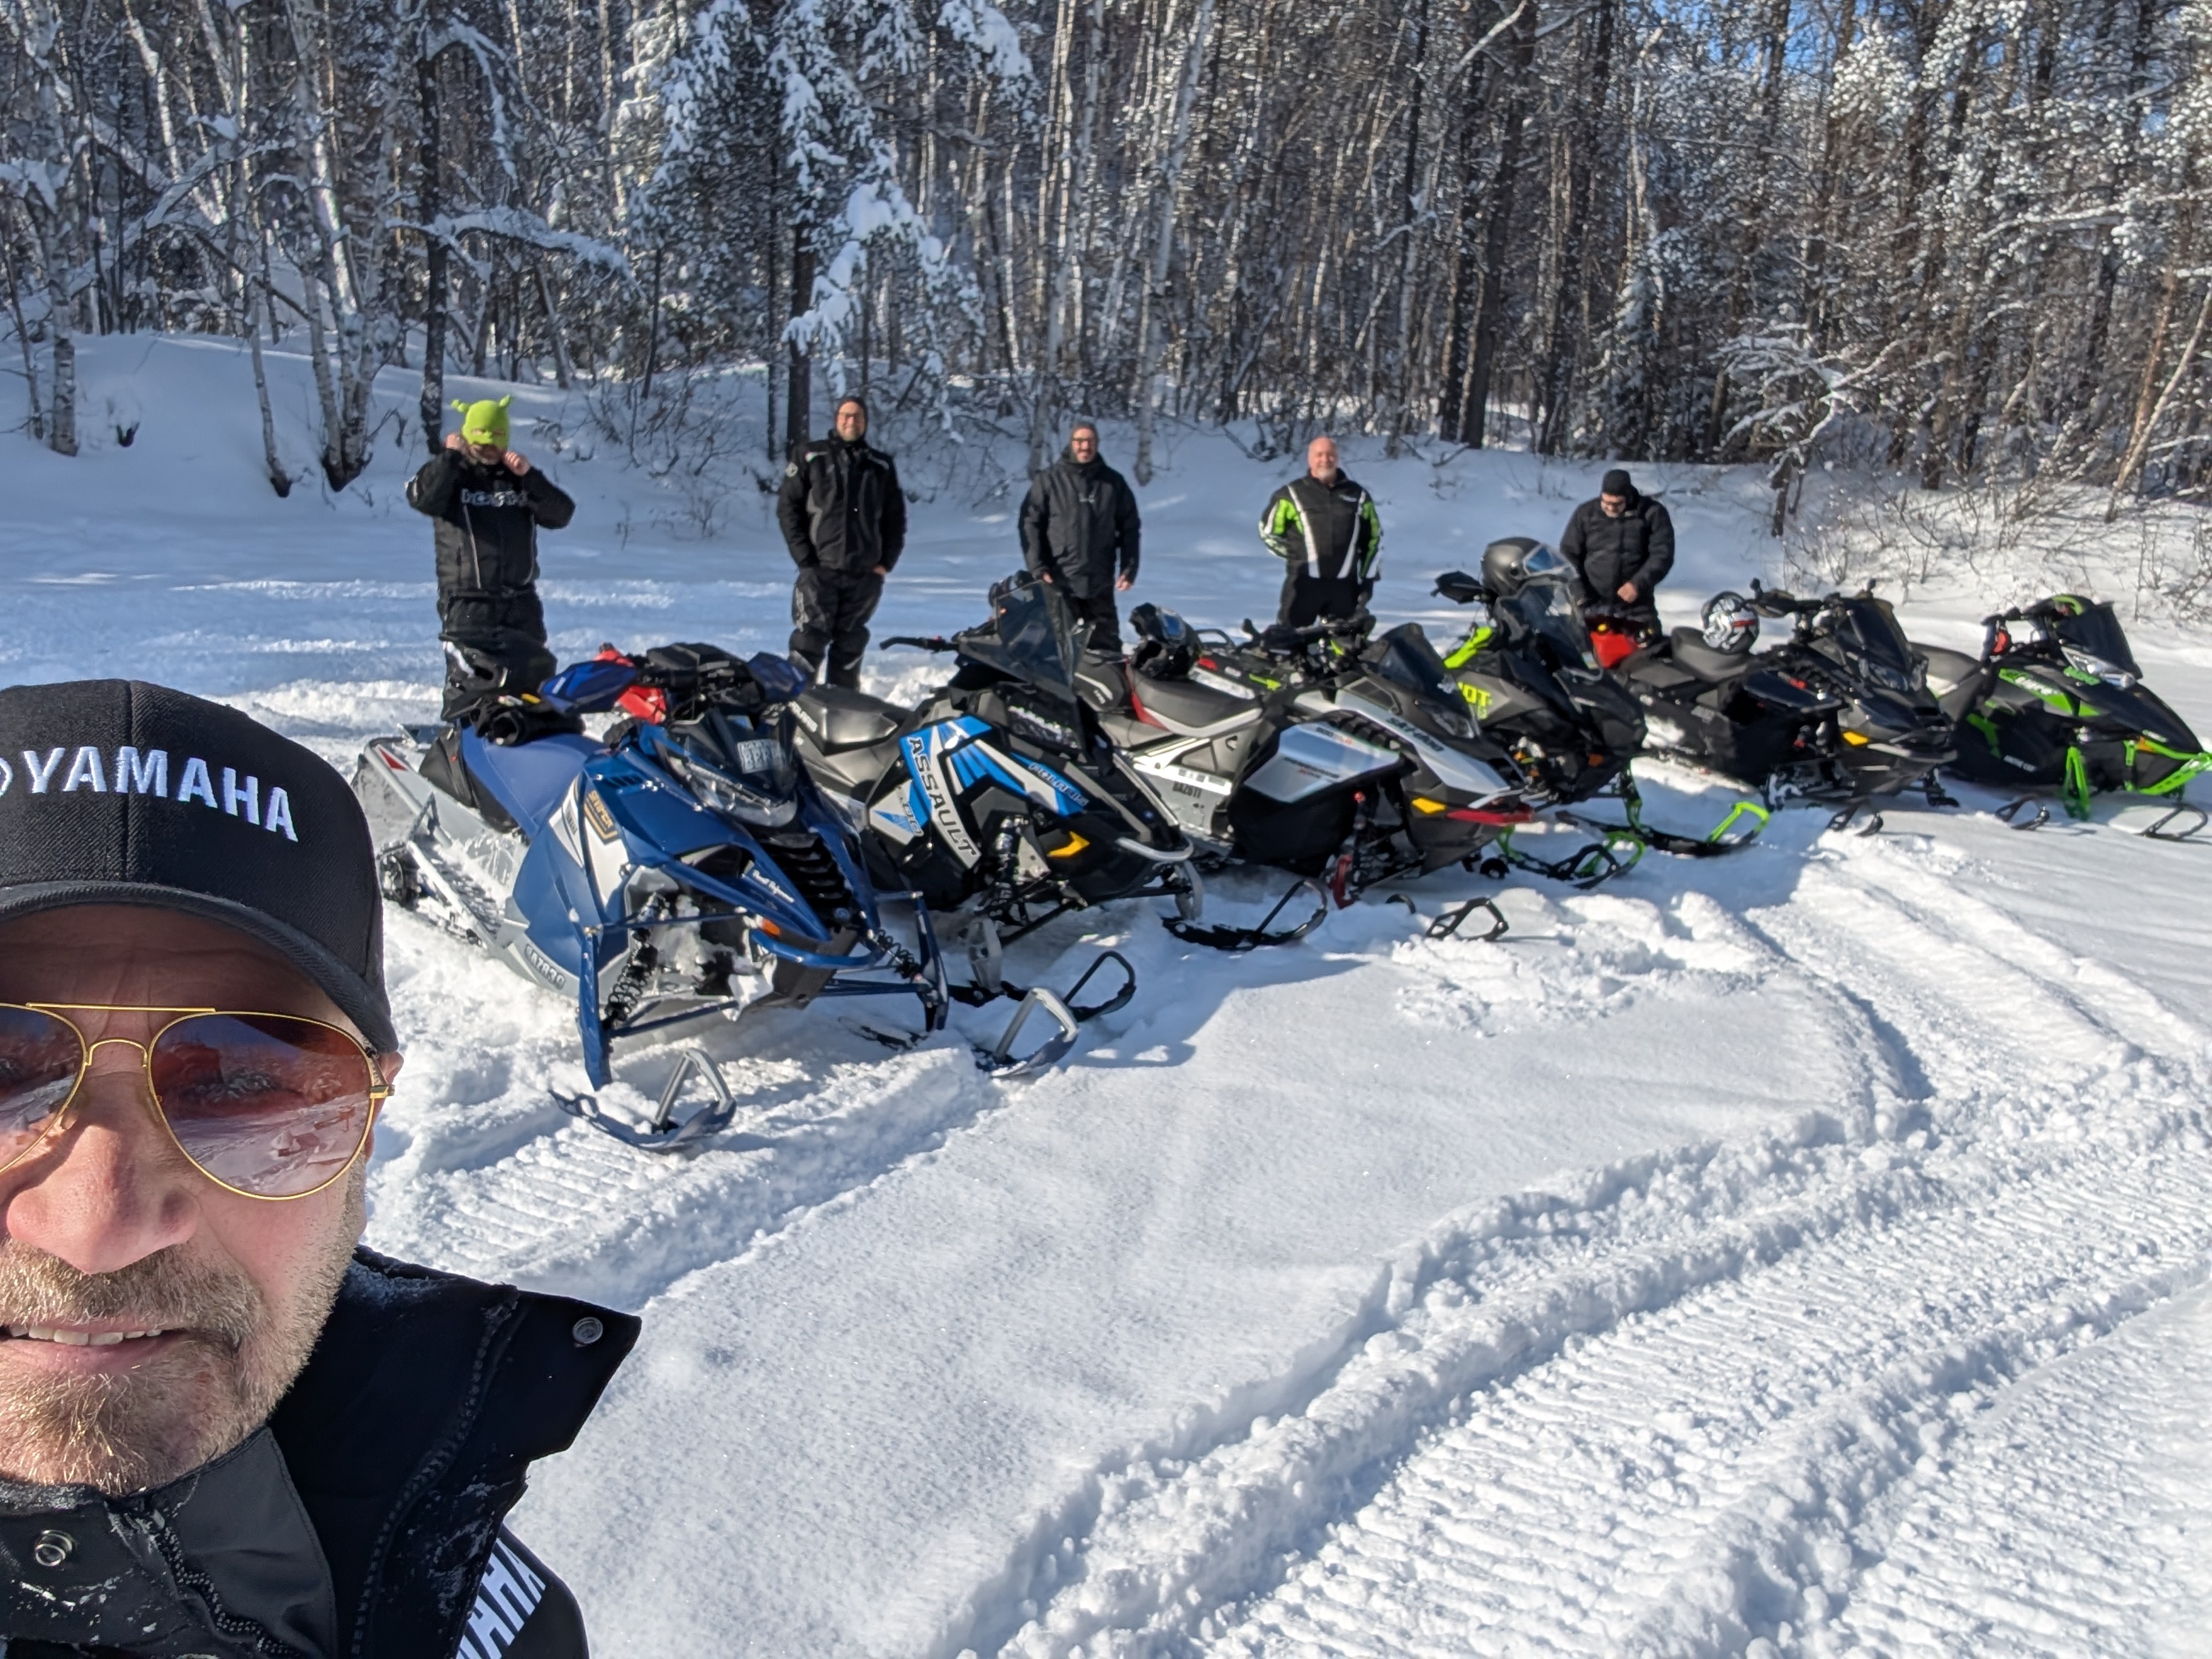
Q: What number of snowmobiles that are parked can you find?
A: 6